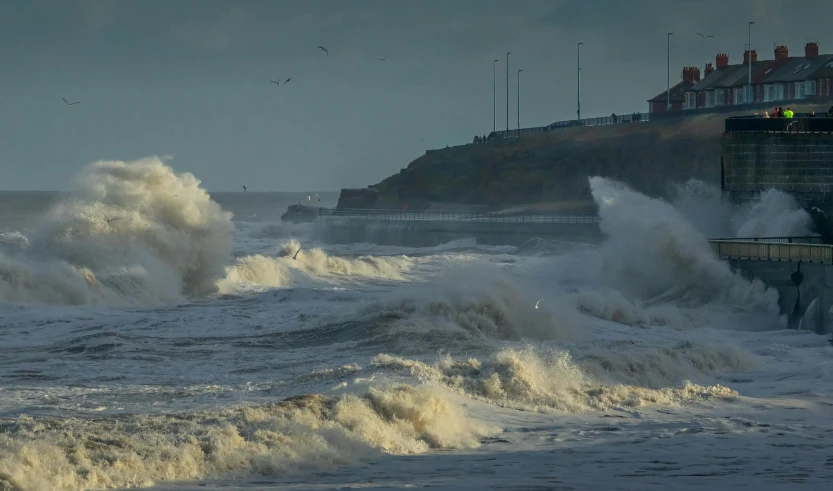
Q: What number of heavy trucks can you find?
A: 0